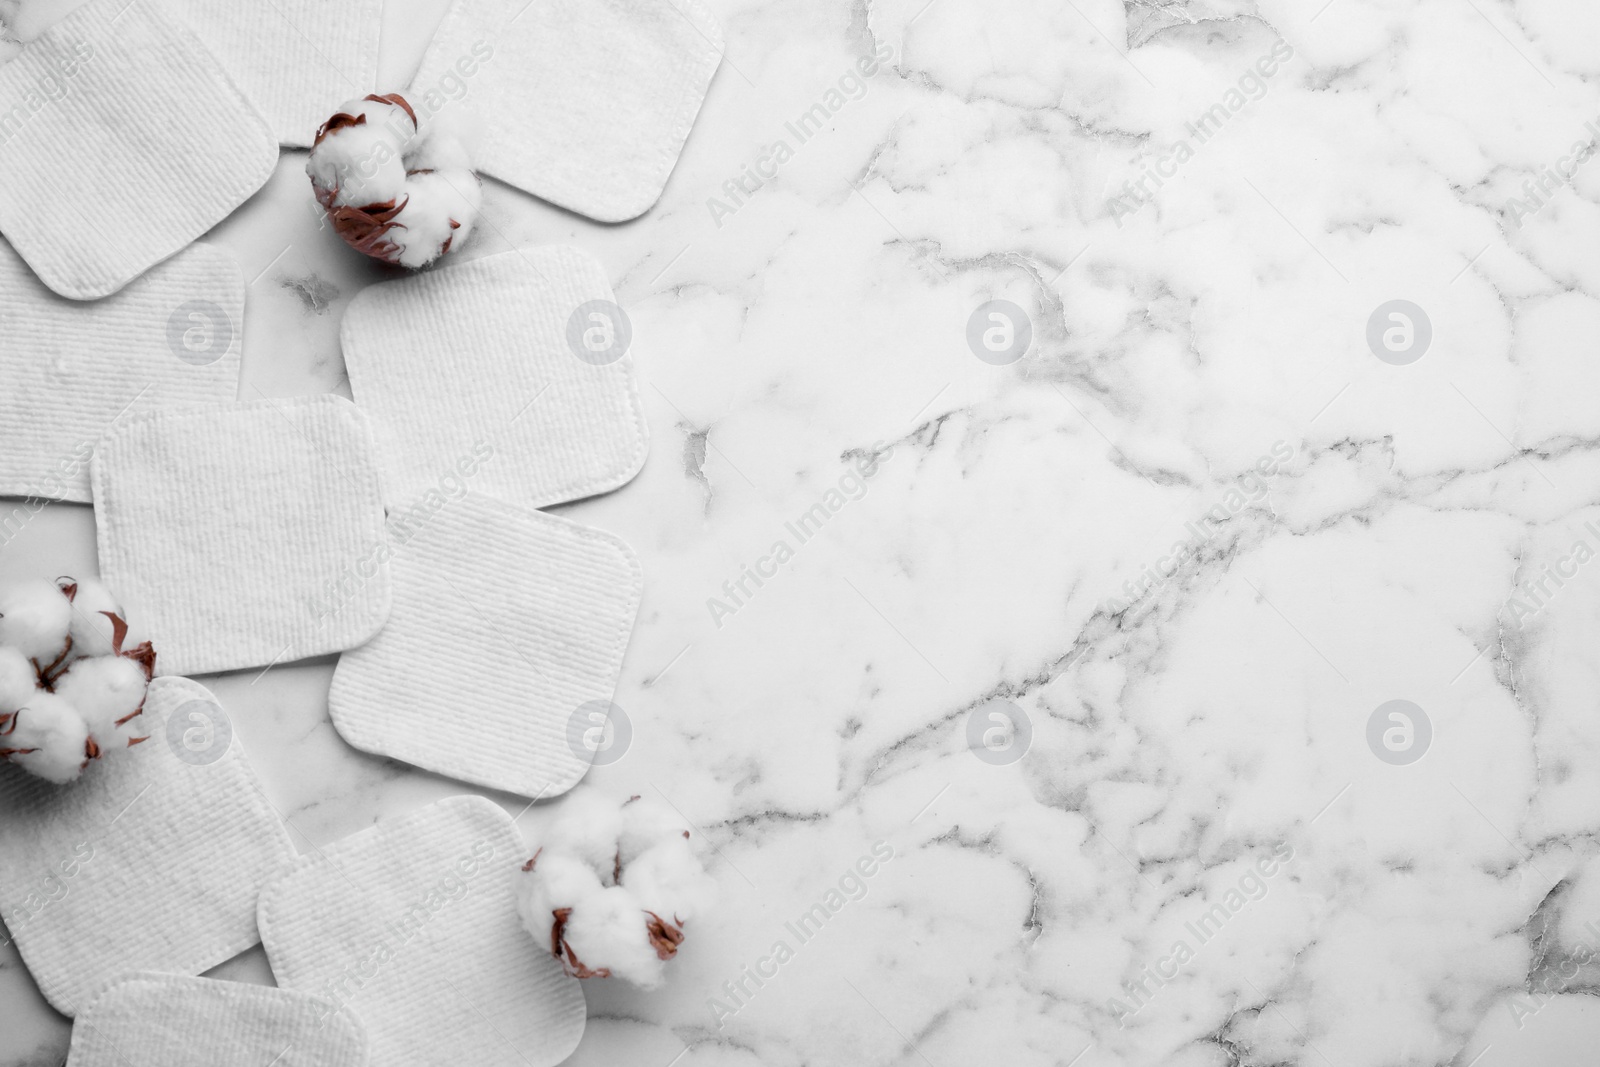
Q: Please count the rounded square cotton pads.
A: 10